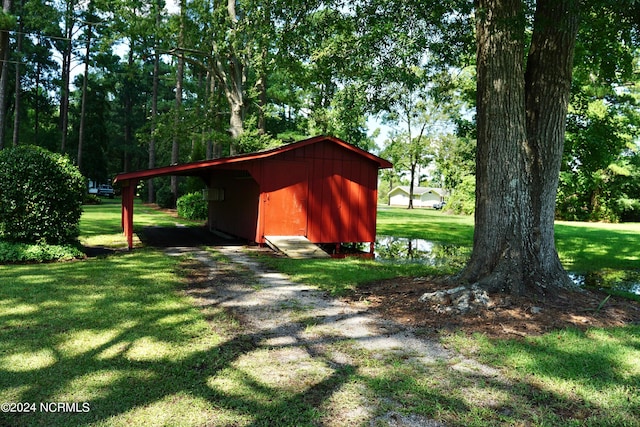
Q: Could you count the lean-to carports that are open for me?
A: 1